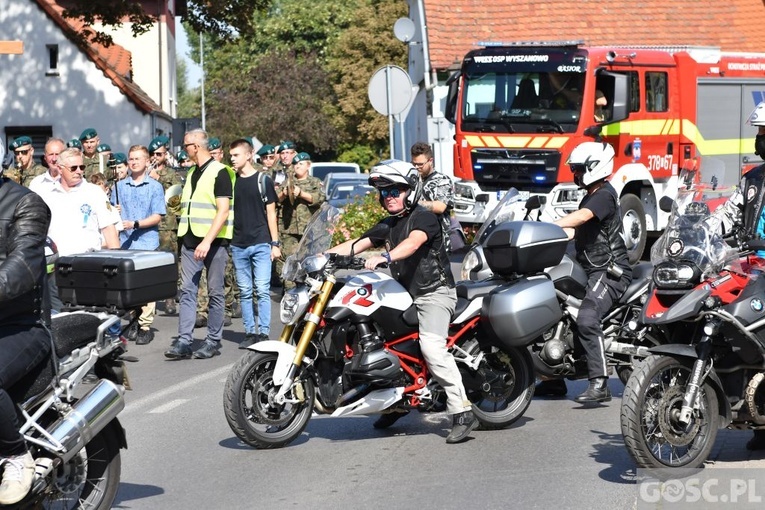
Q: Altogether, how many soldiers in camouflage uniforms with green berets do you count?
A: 12